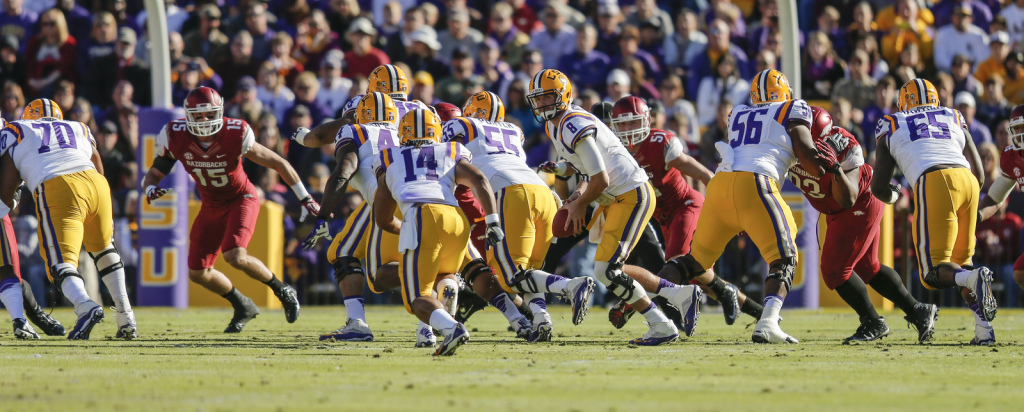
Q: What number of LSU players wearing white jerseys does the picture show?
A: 8